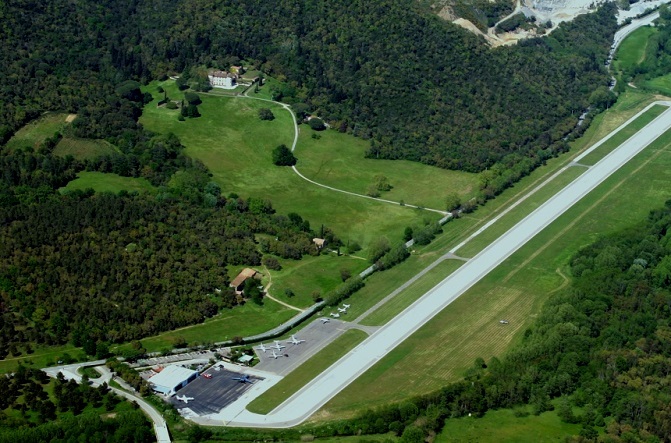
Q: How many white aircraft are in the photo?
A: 9